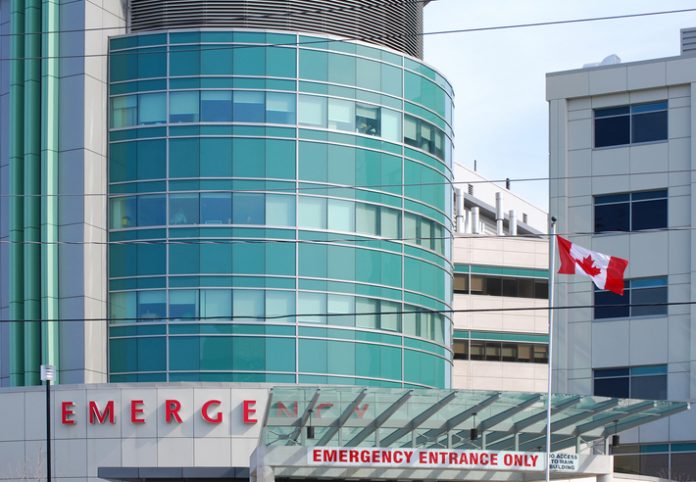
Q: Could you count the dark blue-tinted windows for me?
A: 4